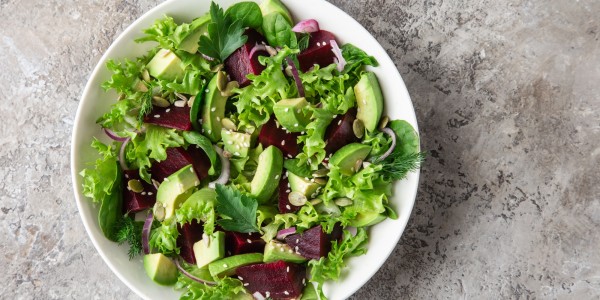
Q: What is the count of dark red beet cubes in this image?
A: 12